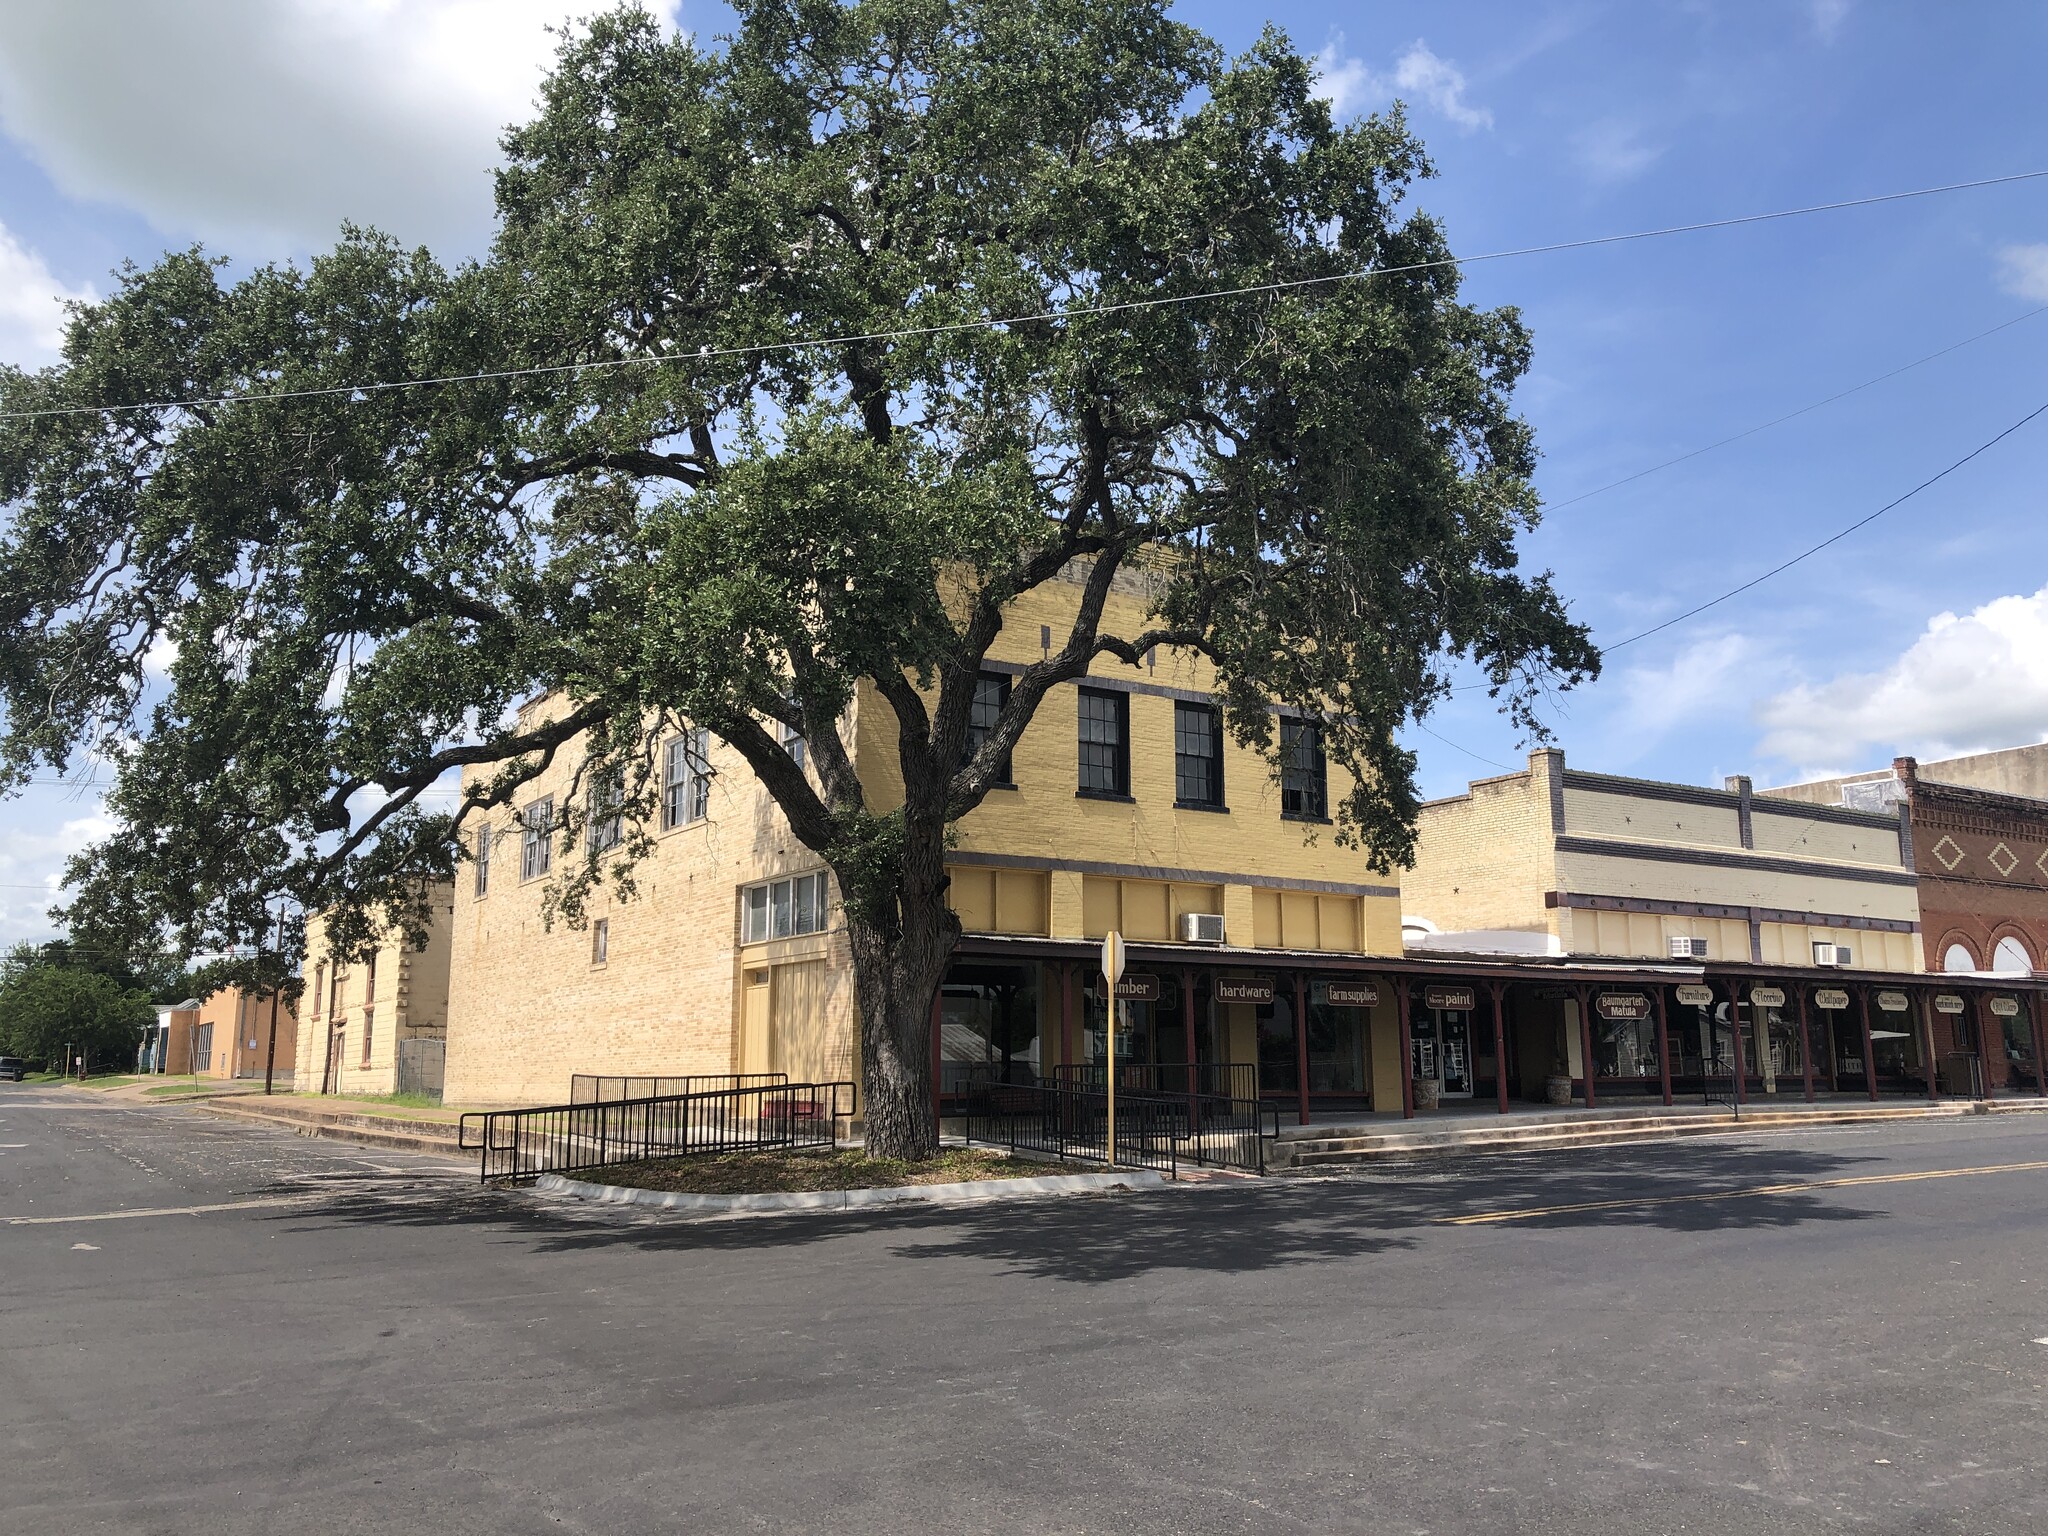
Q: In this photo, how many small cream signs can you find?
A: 6